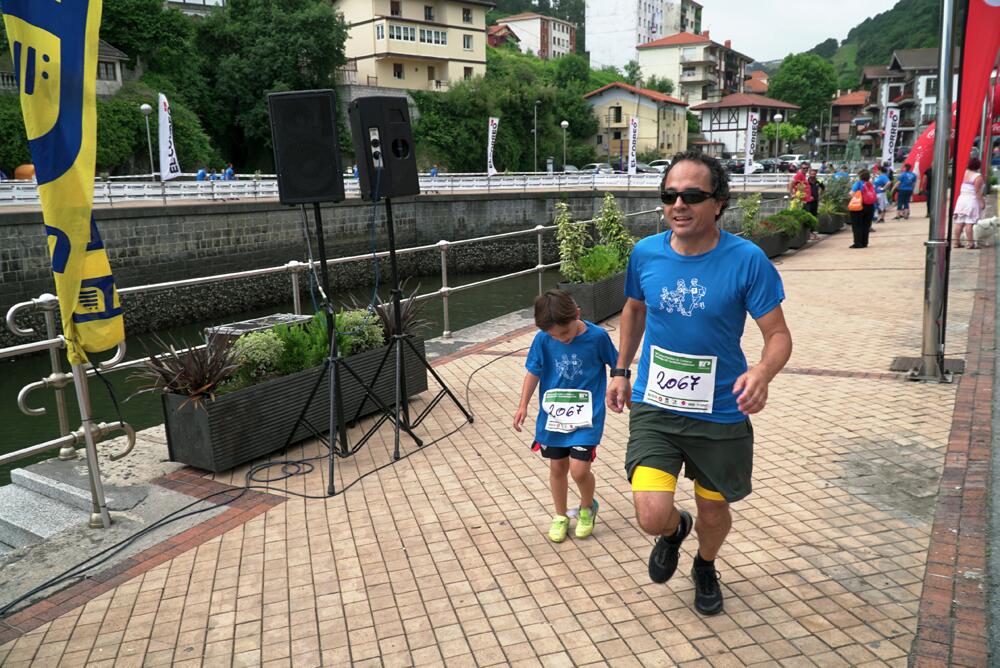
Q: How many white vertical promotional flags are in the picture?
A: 5